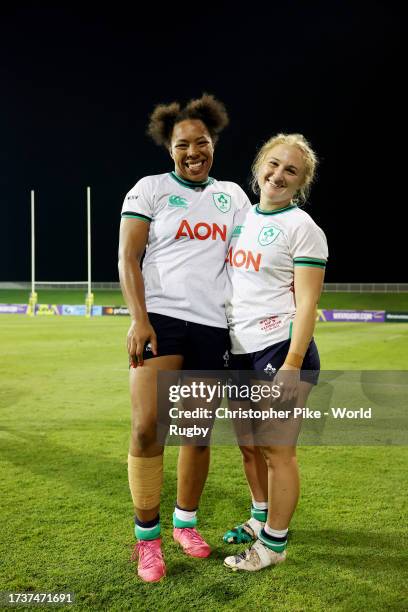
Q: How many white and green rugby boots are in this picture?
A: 2